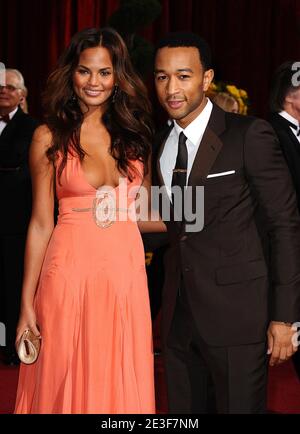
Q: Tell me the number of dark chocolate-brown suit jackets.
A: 1